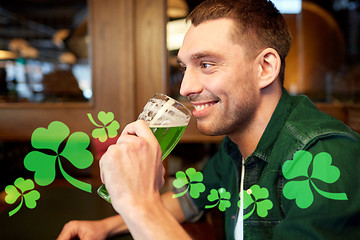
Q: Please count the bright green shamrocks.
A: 7